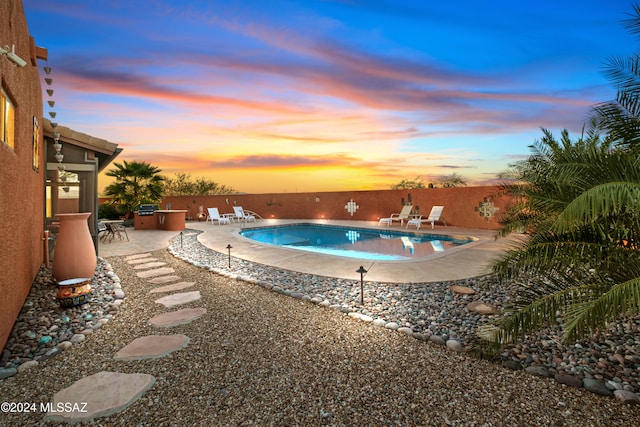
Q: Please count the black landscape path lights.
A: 3